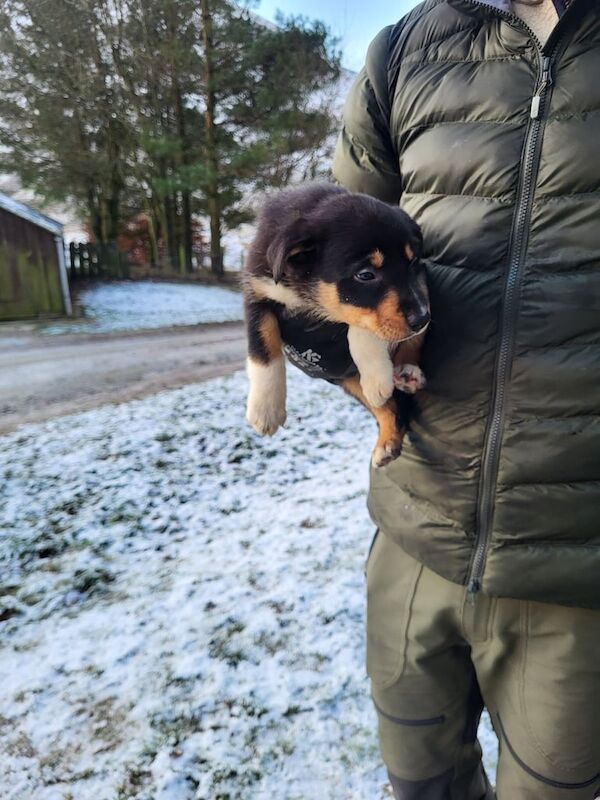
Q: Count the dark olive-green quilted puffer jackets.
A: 1